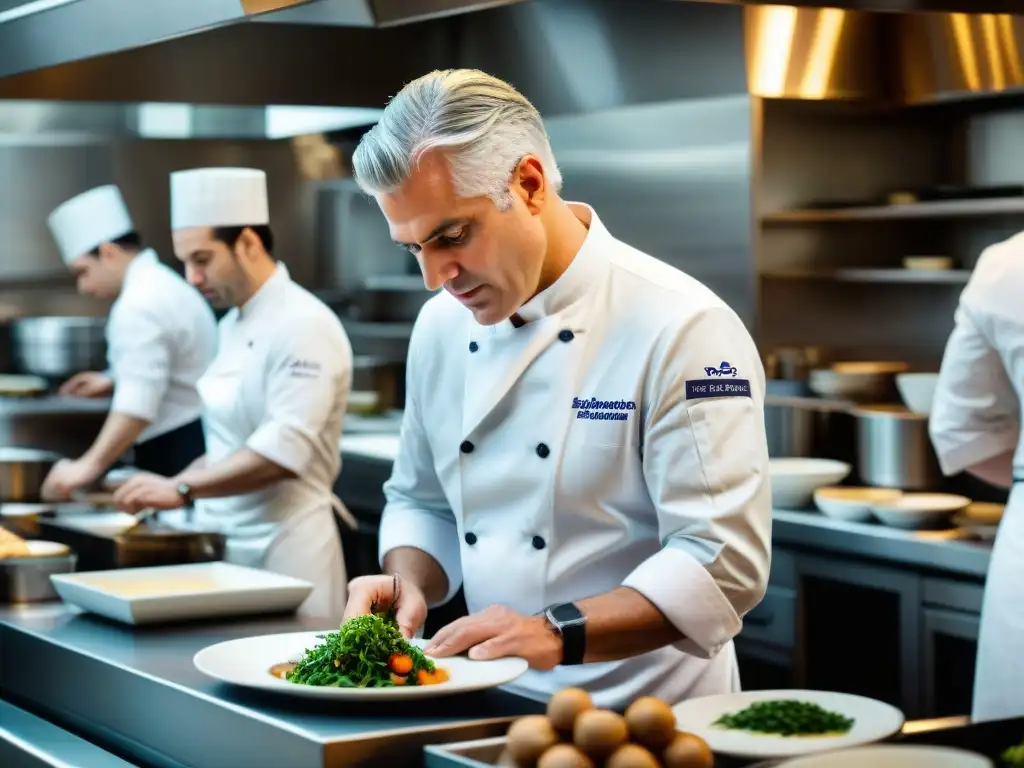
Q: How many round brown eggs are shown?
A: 7